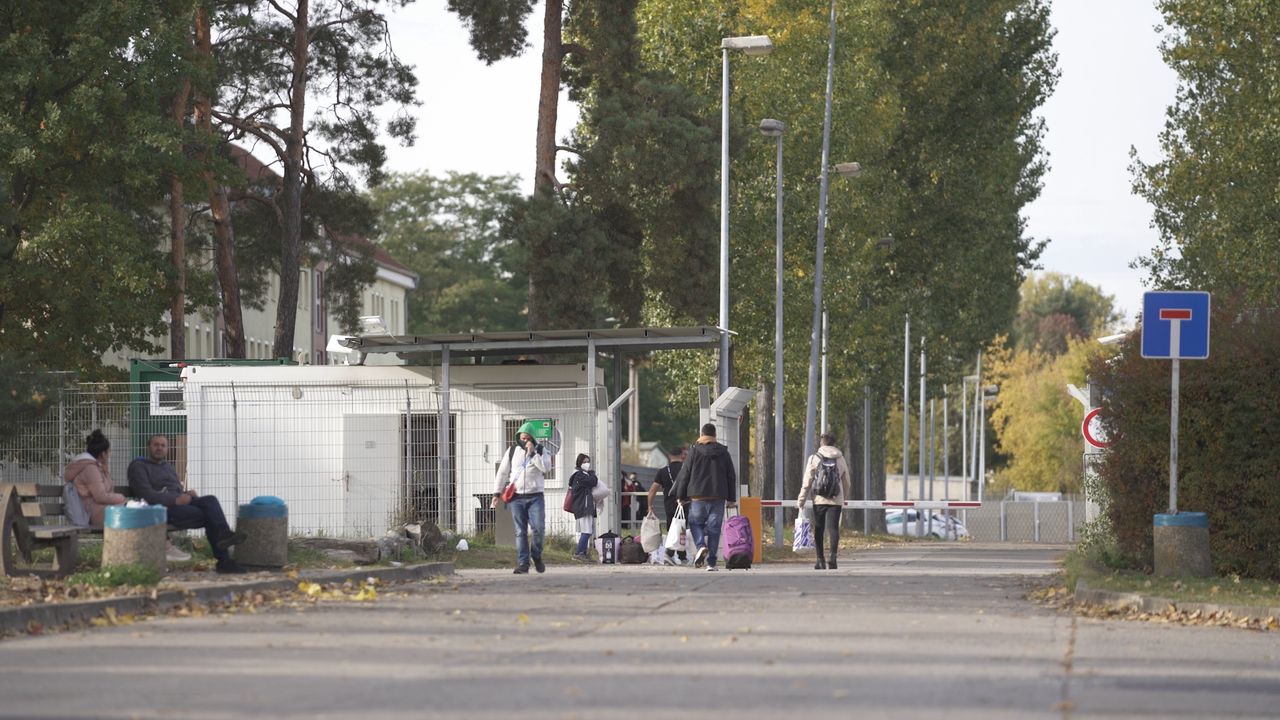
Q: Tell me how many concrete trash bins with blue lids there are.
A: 3